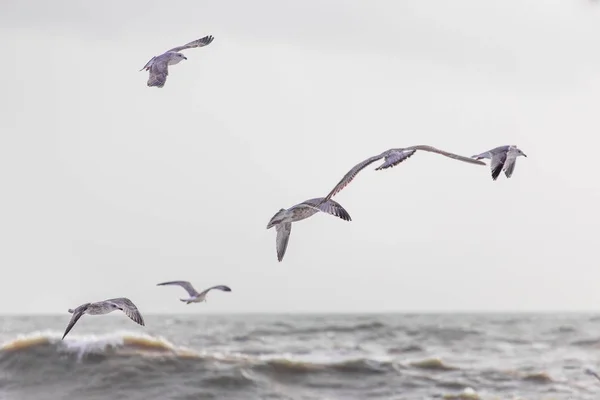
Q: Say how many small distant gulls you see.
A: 1